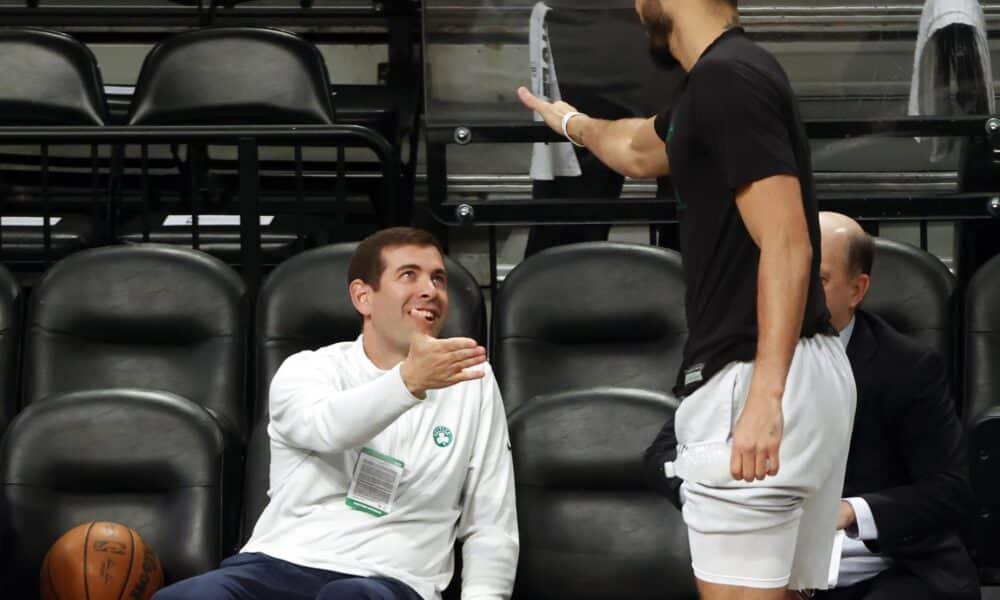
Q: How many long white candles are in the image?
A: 0